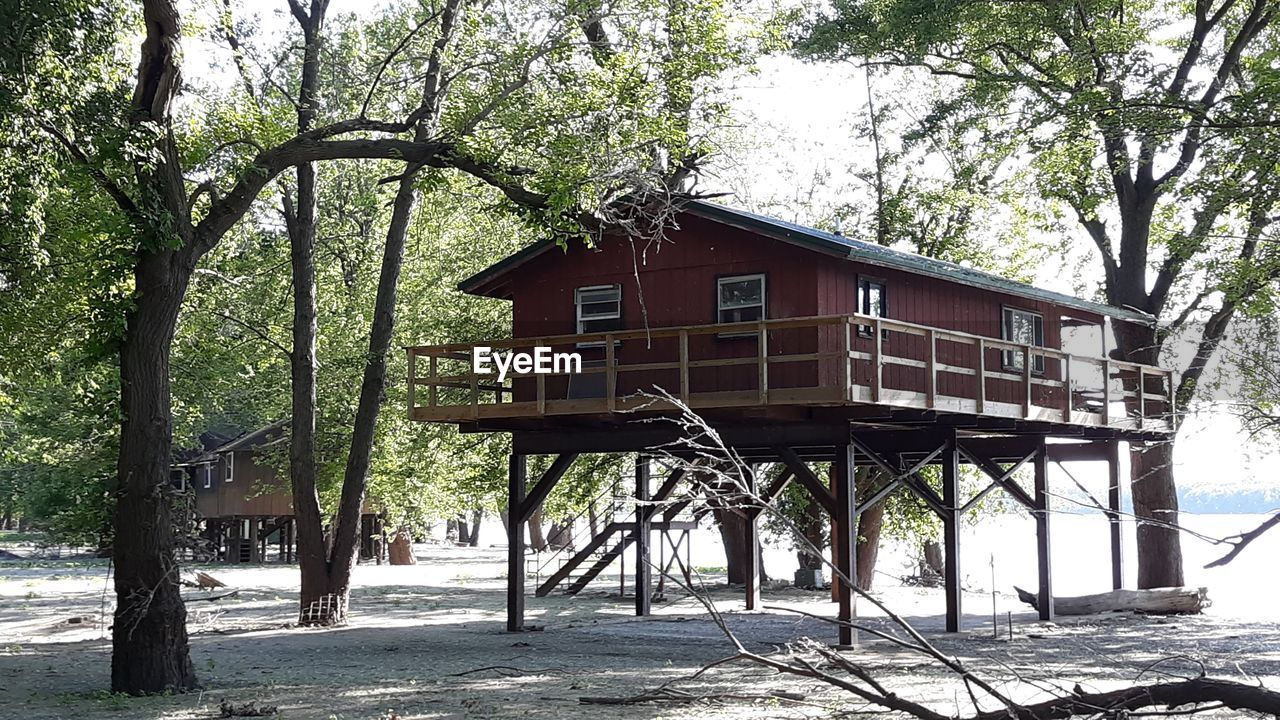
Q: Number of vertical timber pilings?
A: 8